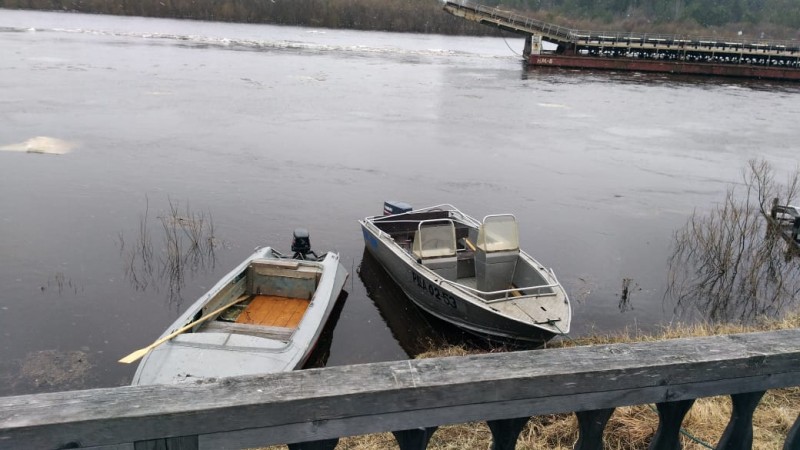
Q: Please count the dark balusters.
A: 7